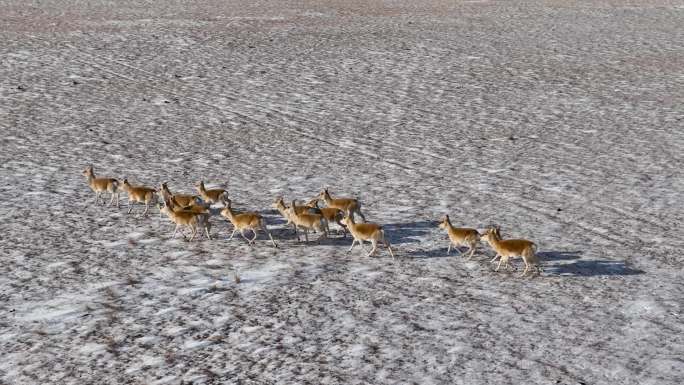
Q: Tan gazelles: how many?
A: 15